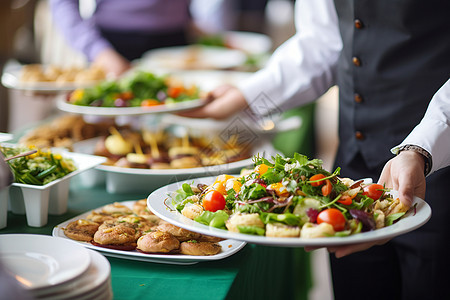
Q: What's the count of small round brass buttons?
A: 4